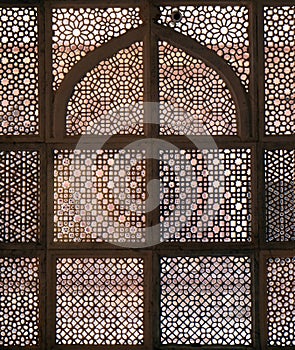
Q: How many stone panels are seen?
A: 12